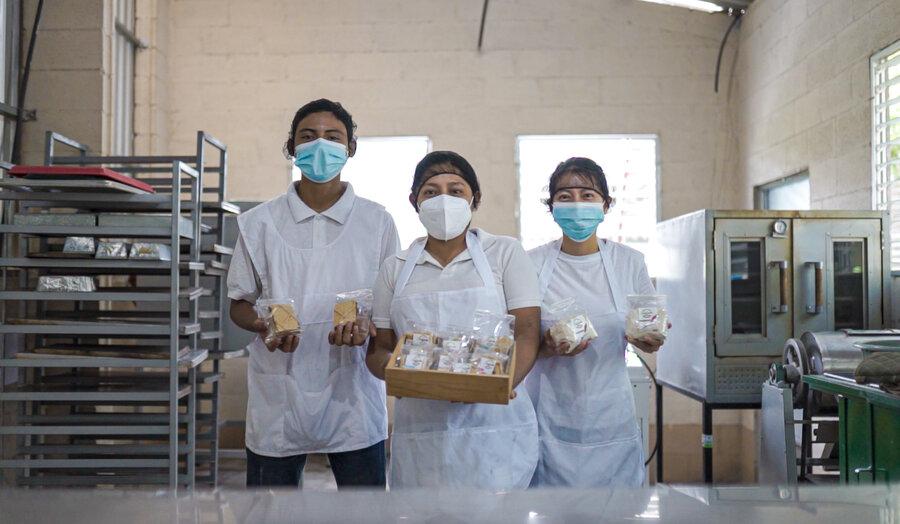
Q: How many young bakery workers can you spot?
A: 3